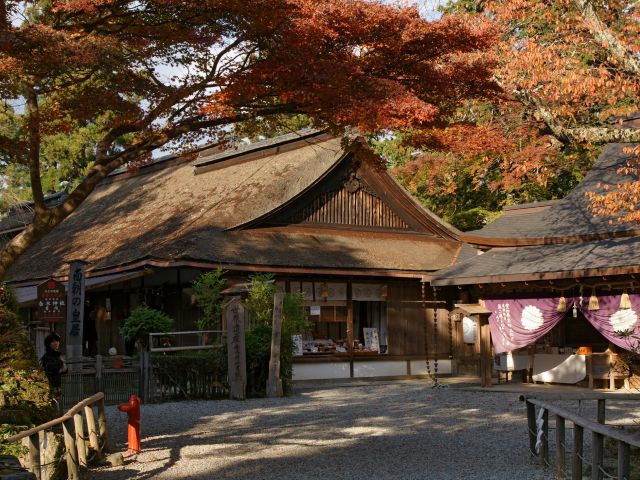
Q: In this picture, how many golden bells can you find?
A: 3